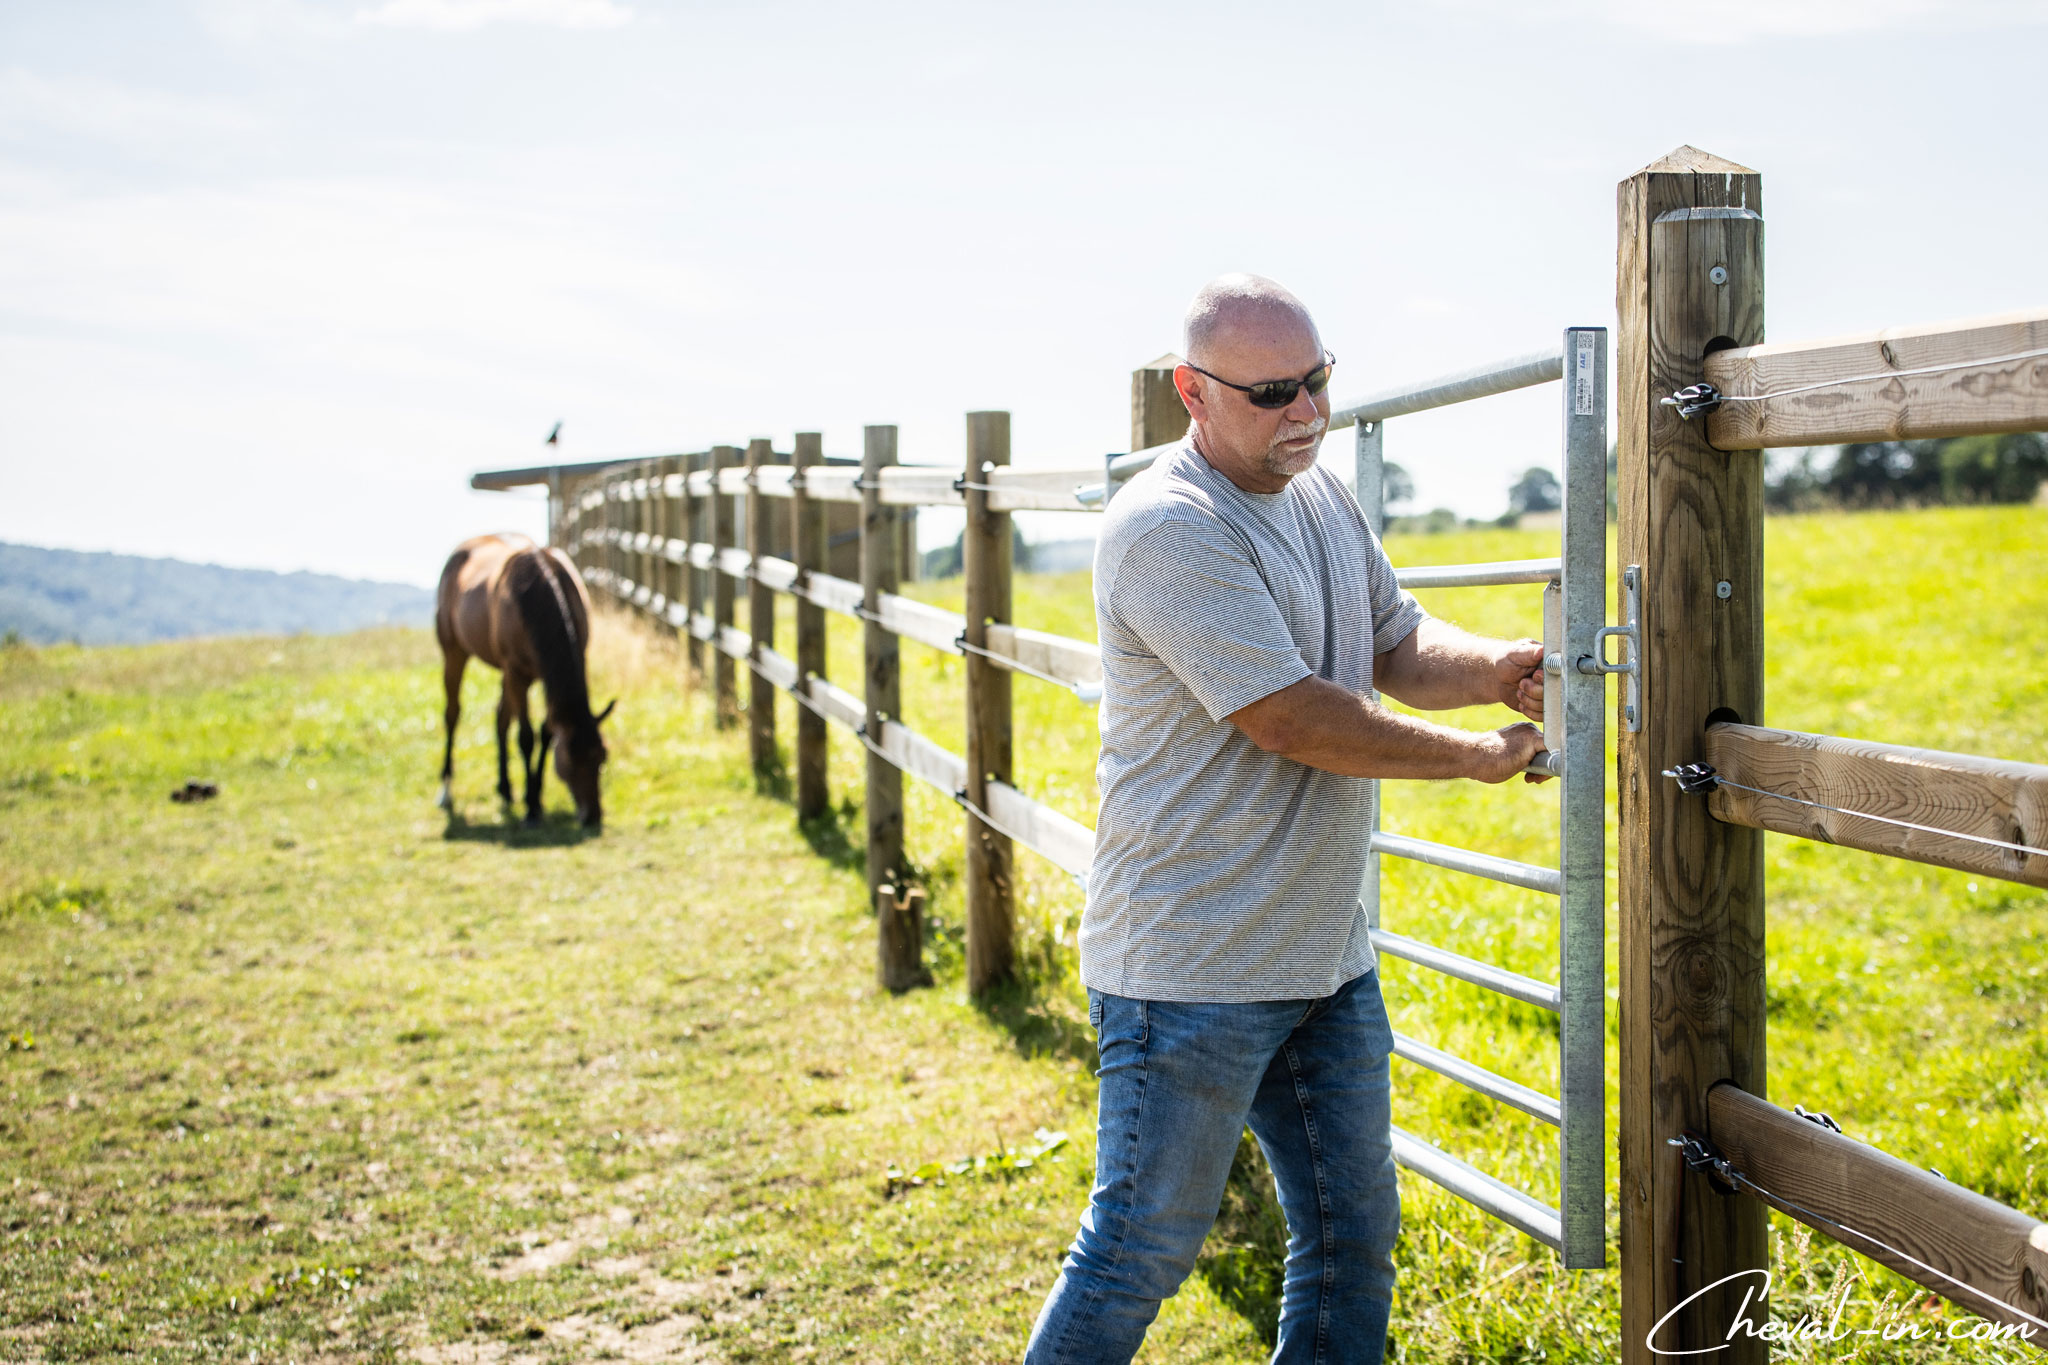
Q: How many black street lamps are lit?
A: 0